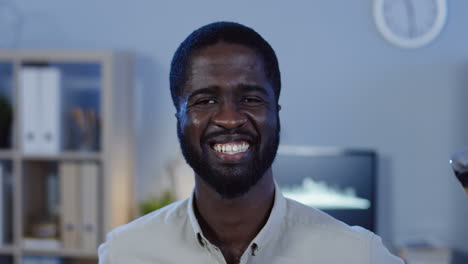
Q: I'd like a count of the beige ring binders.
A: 2